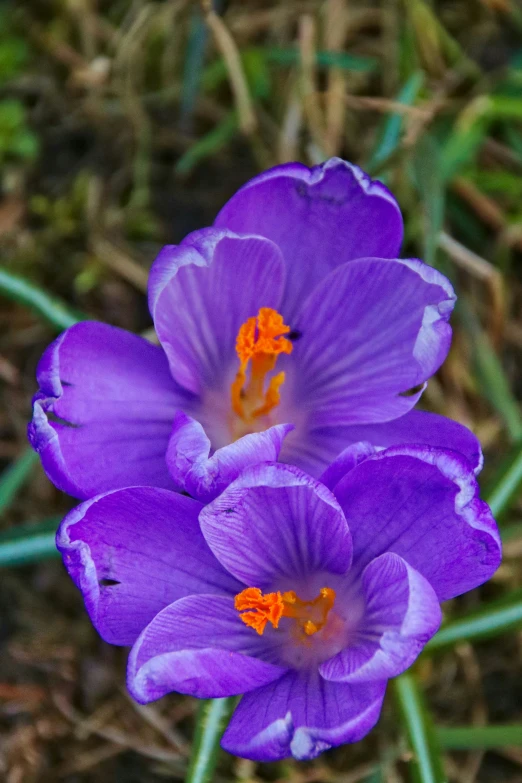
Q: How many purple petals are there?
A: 12